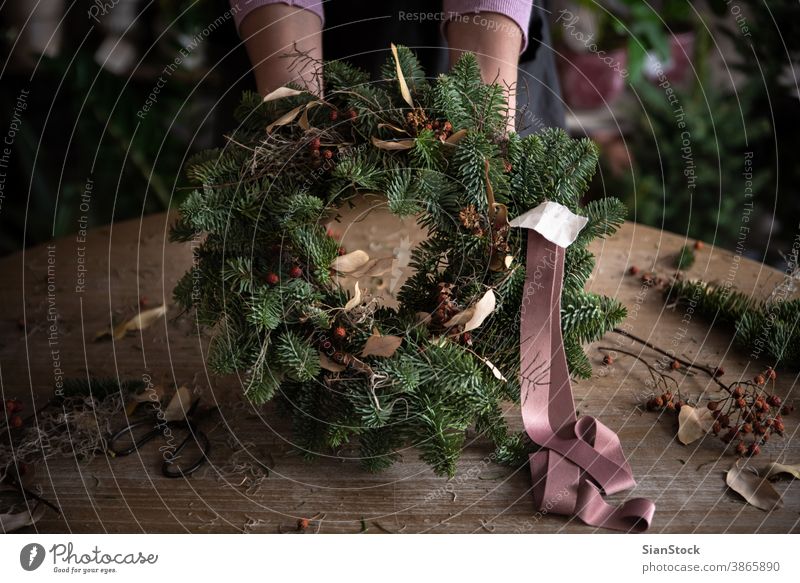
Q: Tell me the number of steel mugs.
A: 0